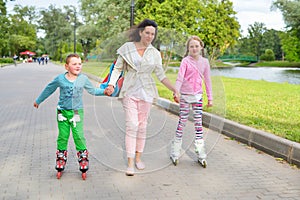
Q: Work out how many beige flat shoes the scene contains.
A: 2